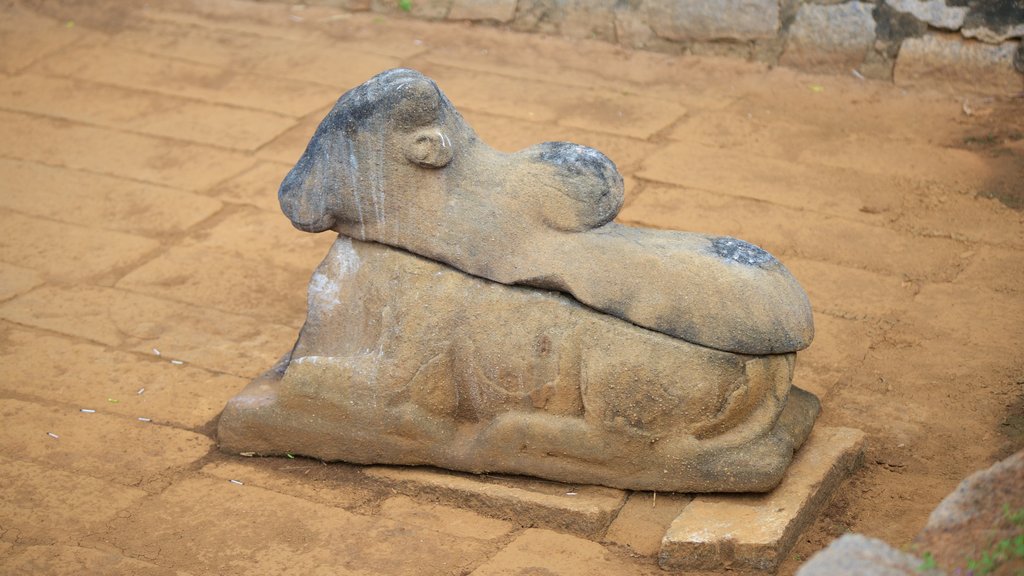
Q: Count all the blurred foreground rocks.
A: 2